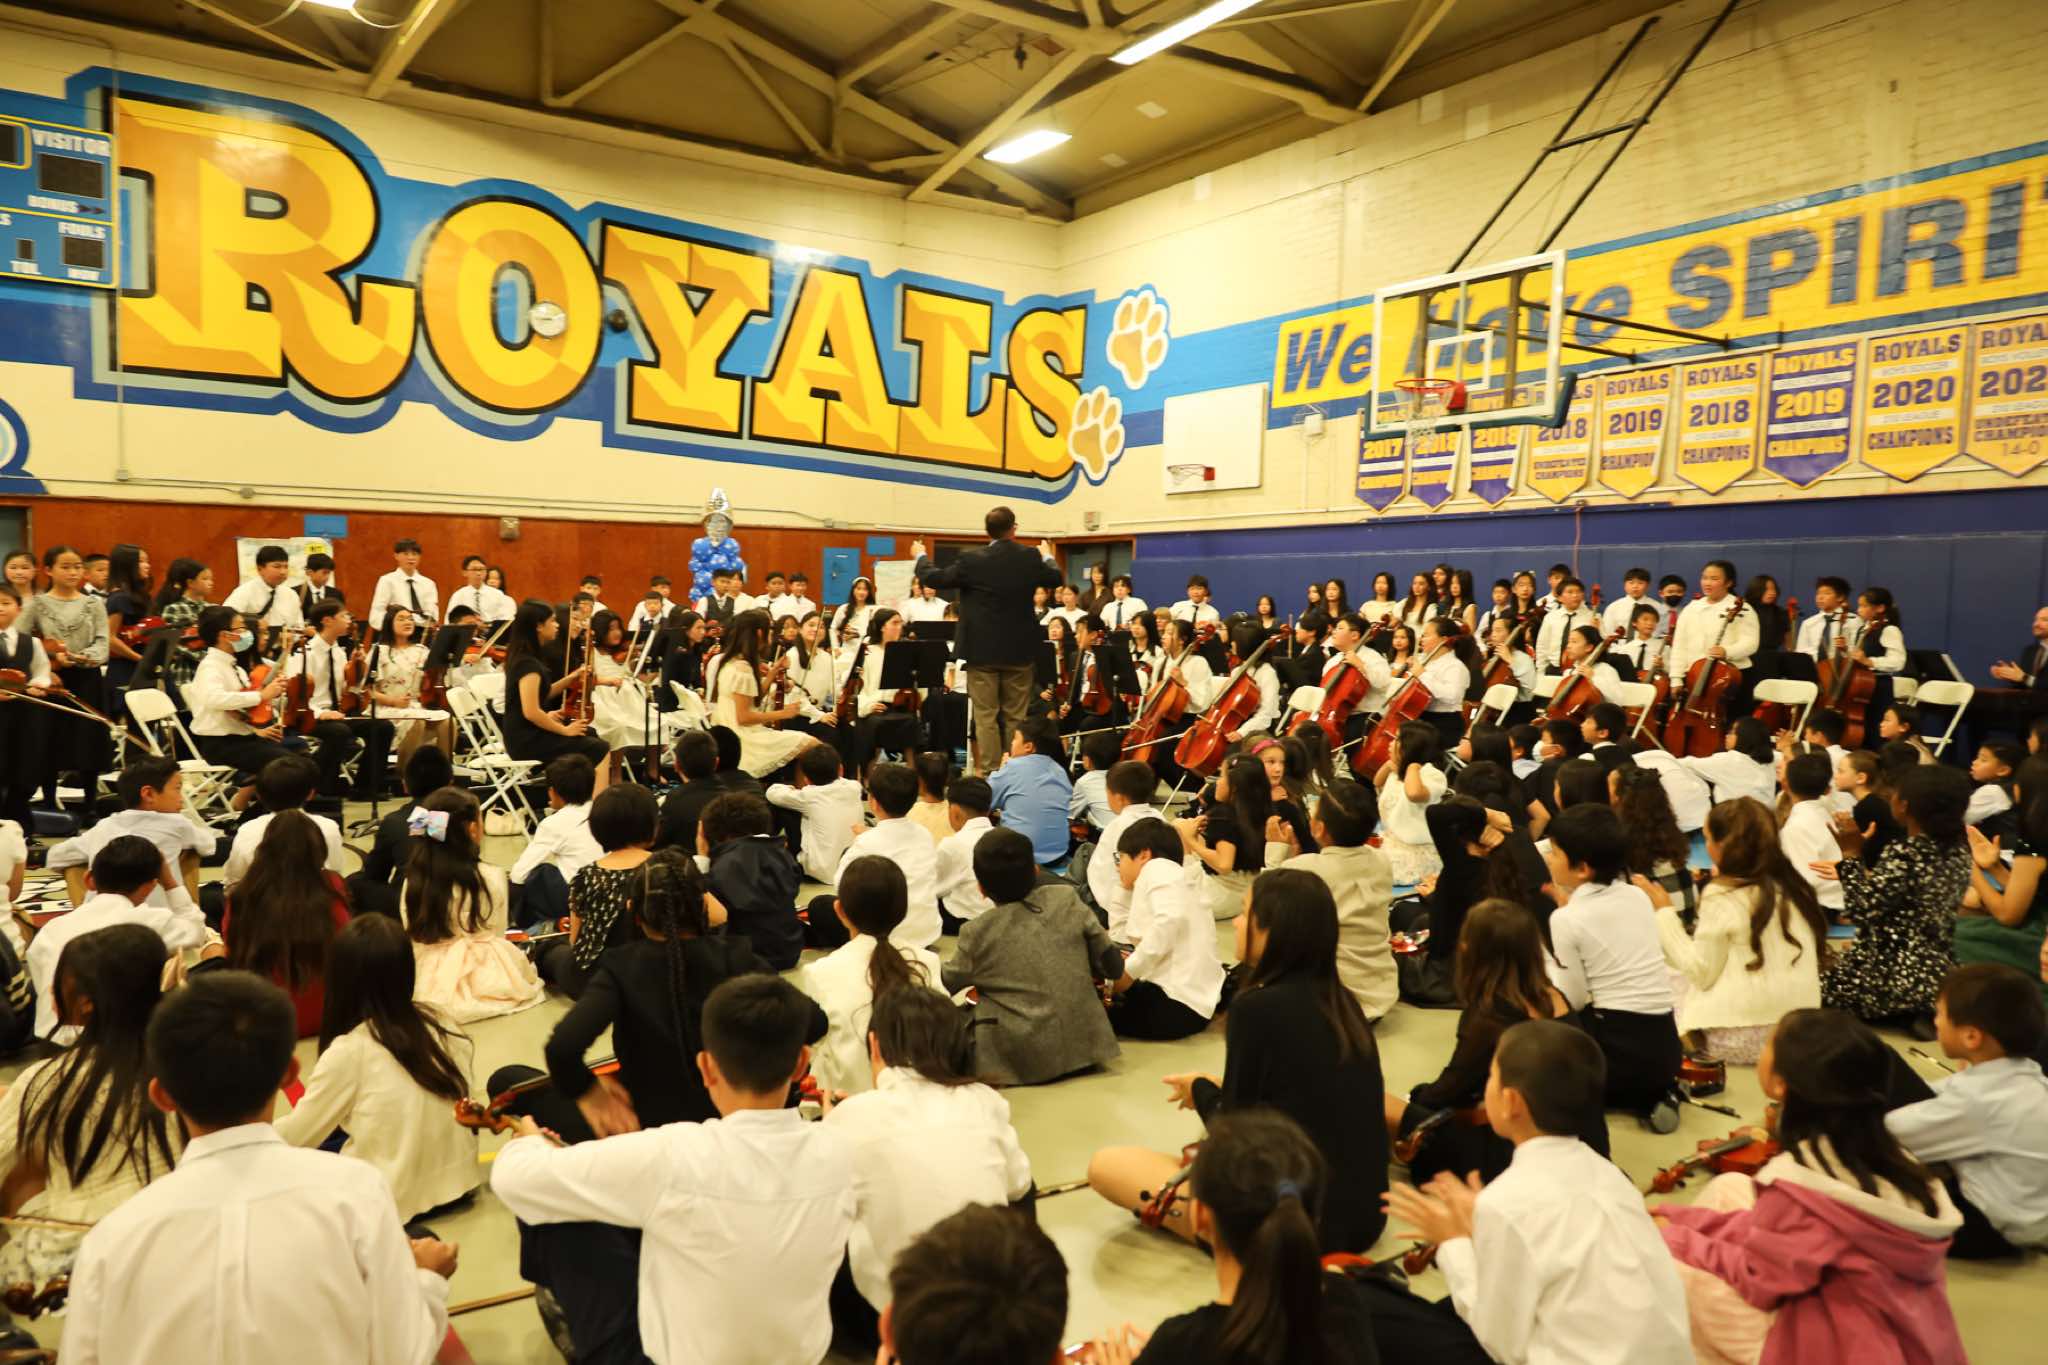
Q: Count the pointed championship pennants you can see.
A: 9